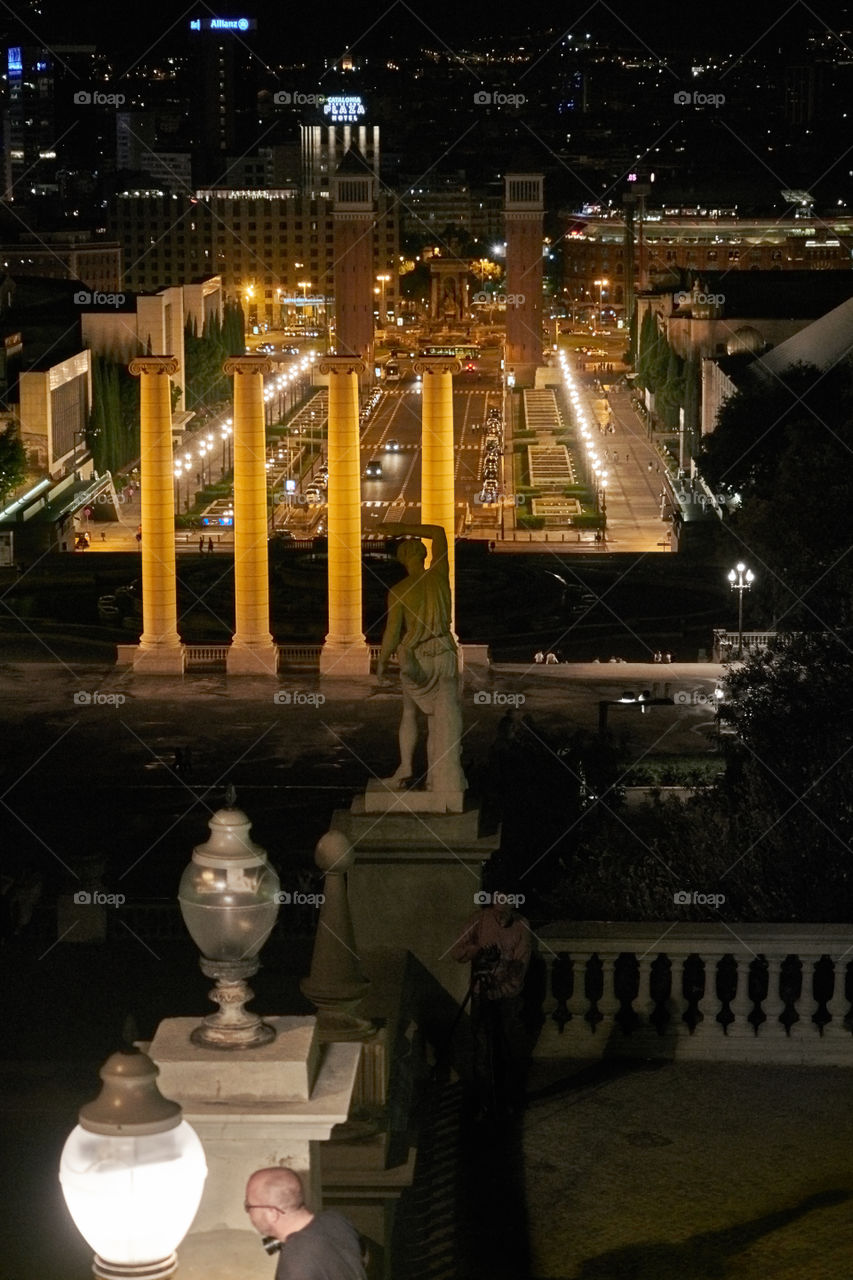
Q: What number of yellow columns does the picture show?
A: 4